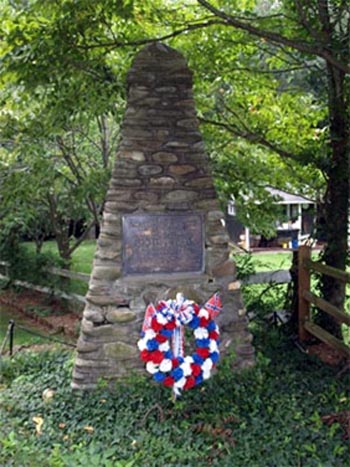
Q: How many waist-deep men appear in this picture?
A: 0